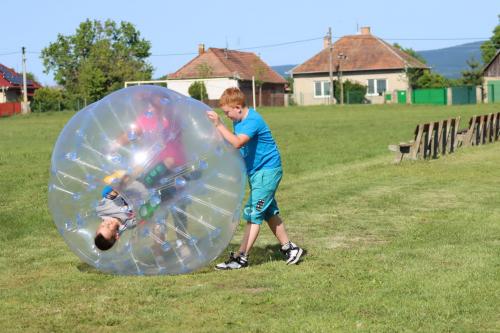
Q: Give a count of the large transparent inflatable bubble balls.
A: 1